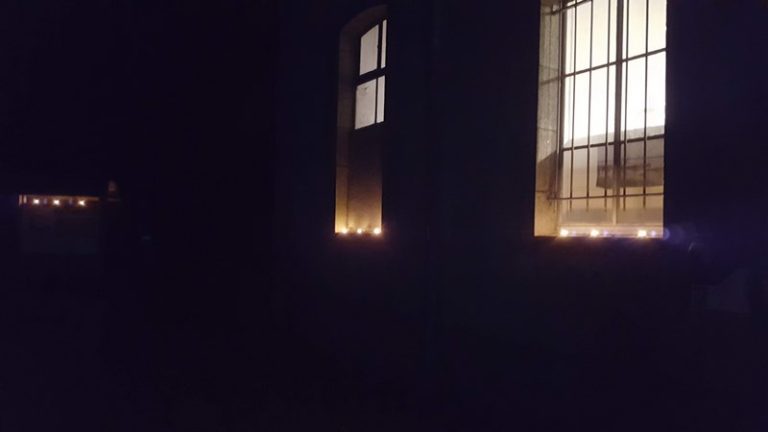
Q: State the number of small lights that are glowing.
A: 9